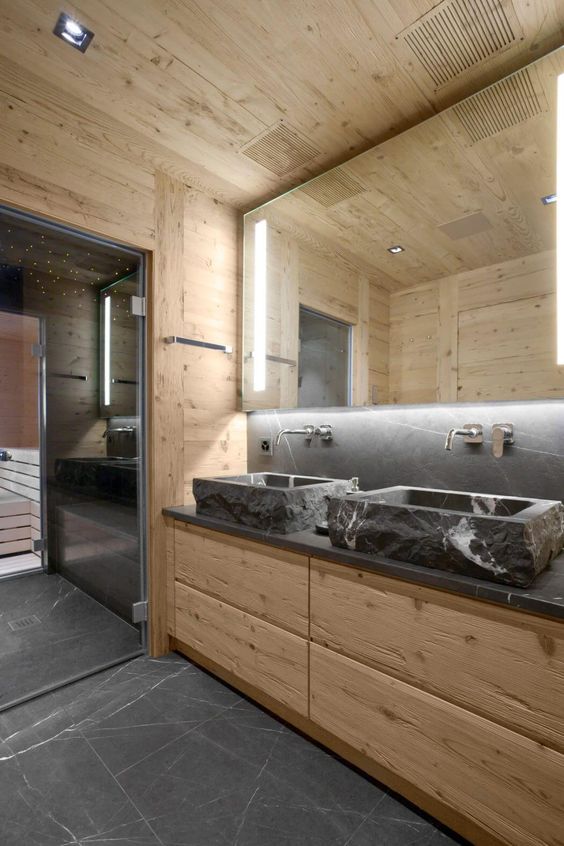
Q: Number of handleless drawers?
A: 4